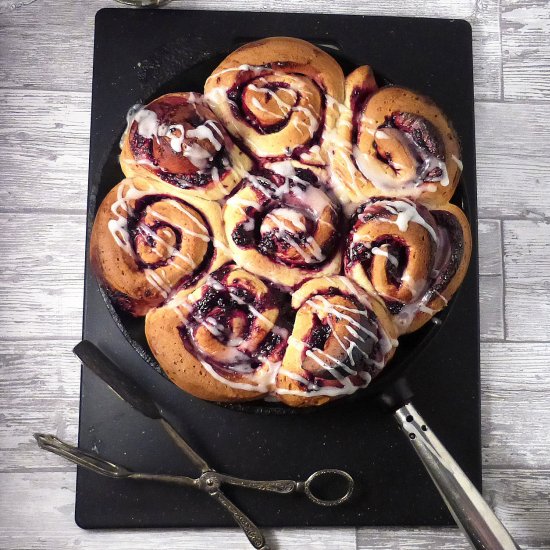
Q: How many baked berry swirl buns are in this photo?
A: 8